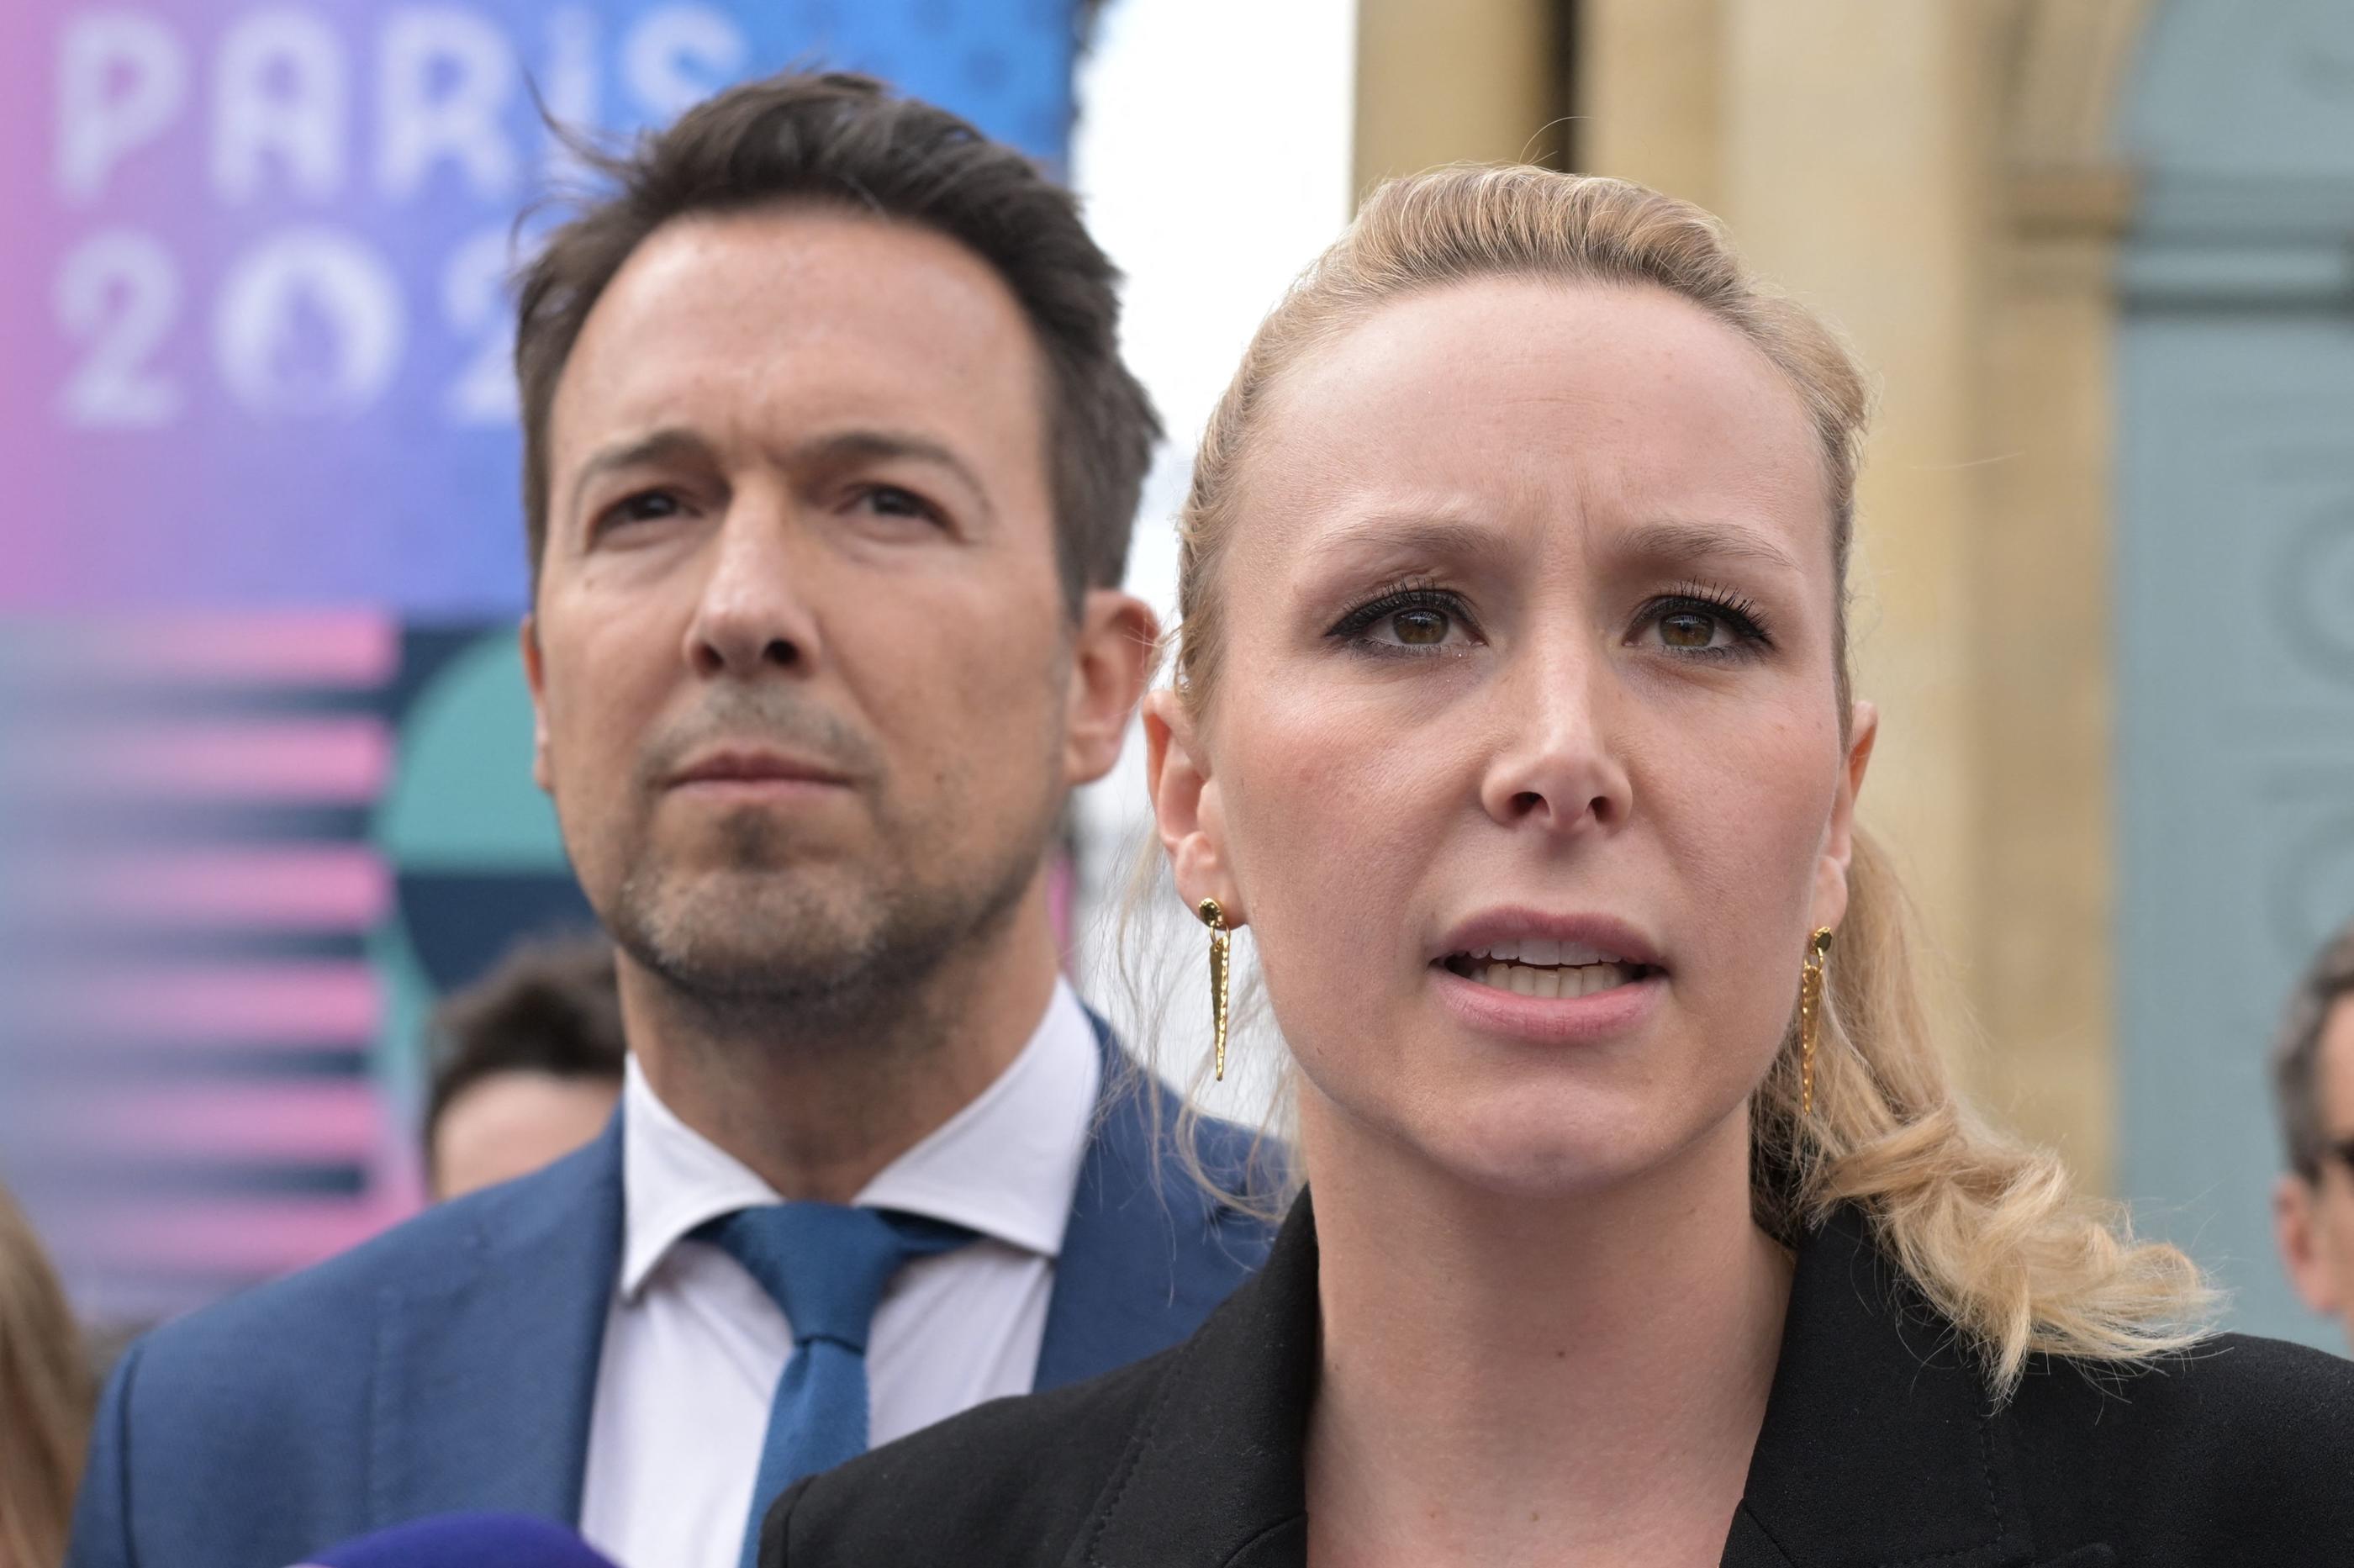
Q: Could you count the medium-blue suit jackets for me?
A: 1